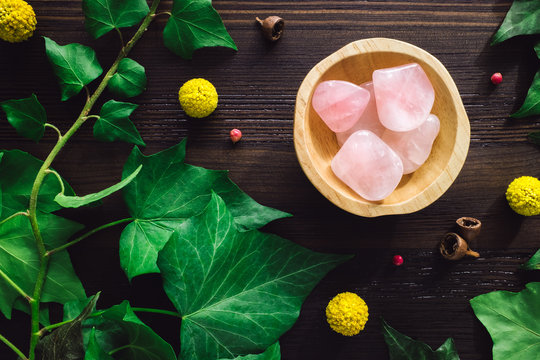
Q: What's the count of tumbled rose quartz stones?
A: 5